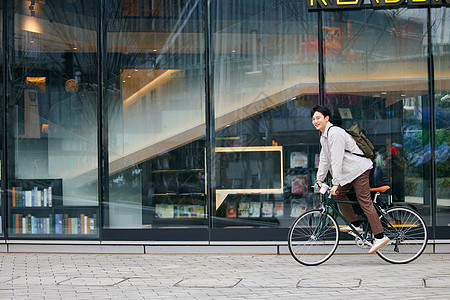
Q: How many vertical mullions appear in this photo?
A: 5